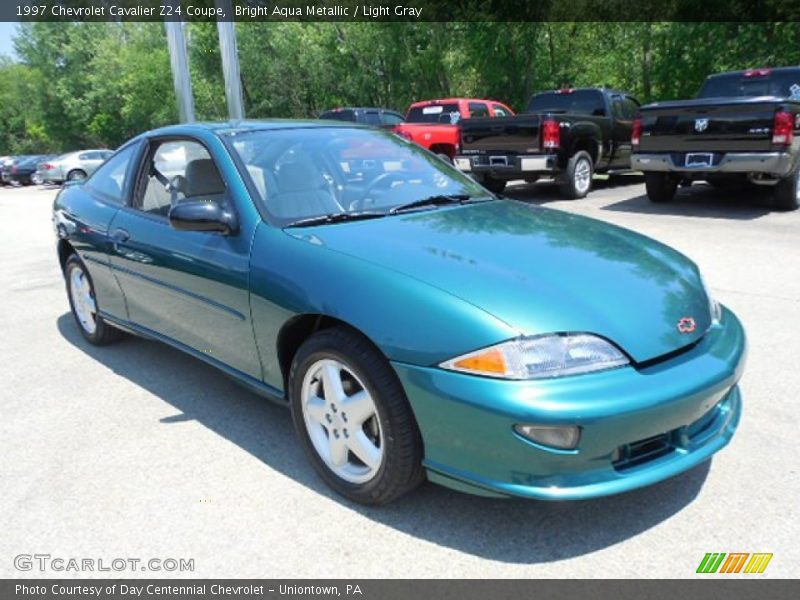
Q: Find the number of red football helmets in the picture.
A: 0